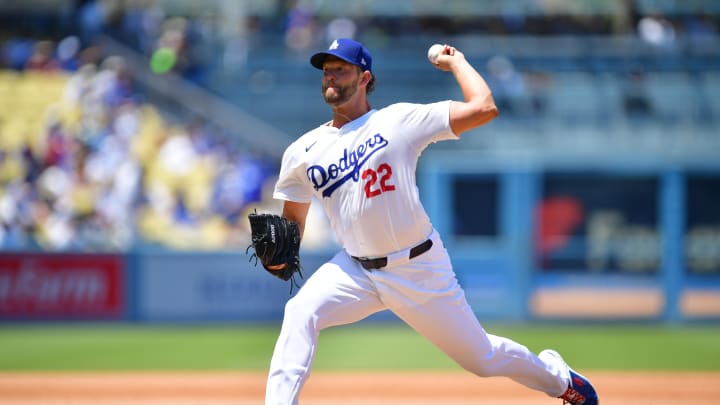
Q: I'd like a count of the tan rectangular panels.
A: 2